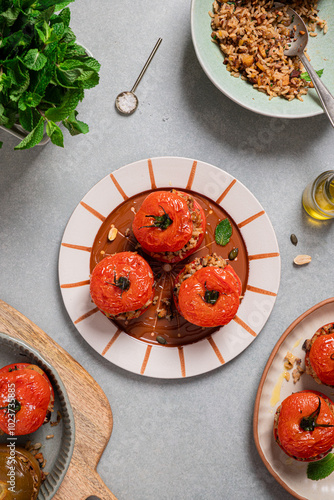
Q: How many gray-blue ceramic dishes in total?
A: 1